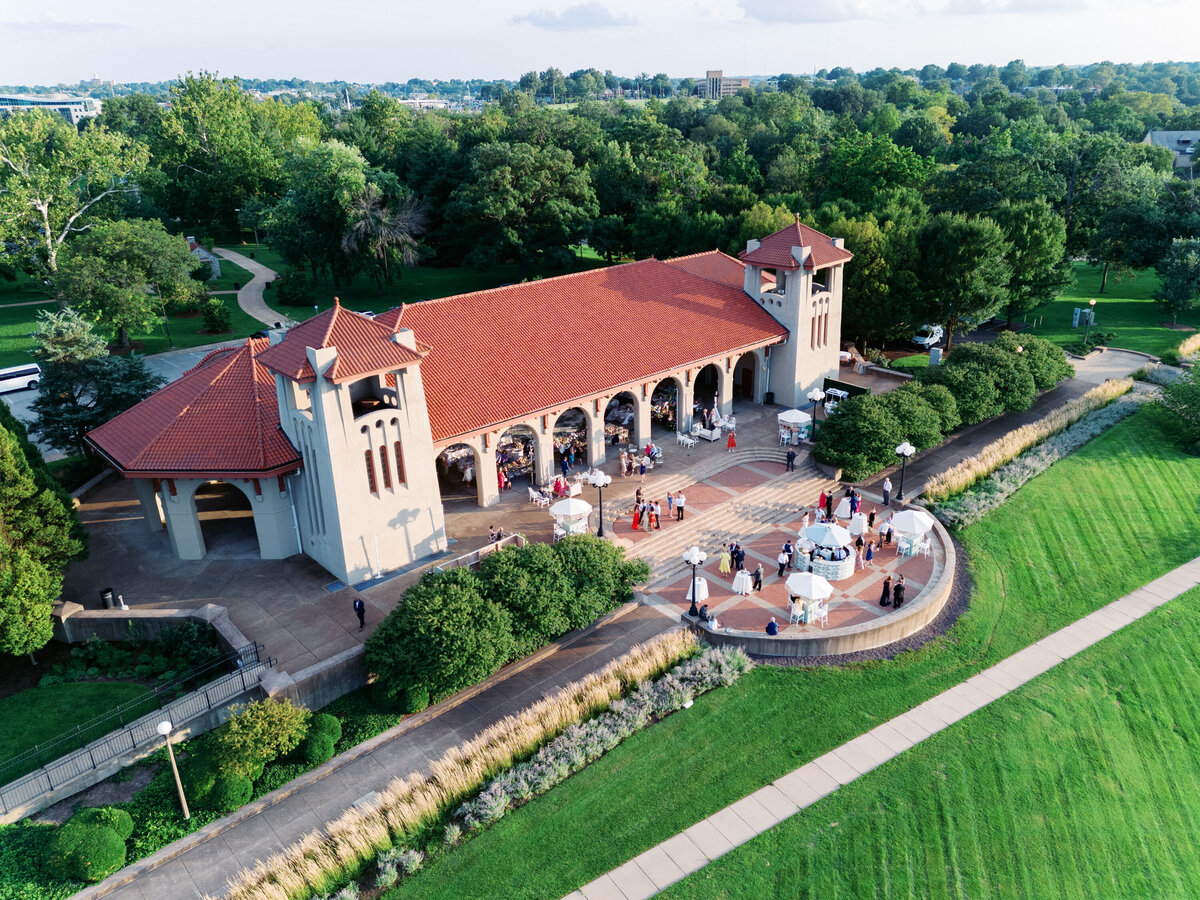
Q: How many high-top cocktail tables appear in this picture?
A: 4